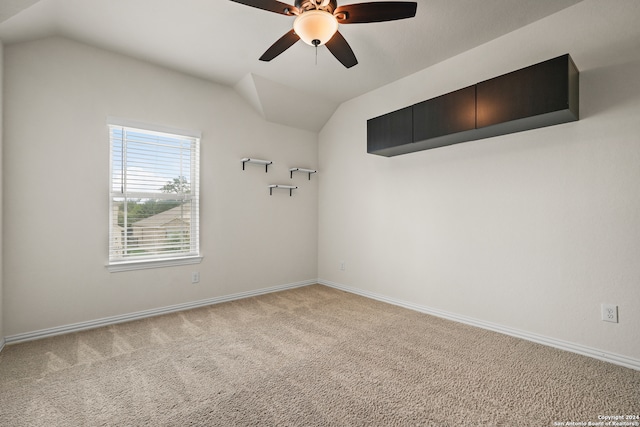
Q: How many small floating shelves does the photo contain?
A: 3